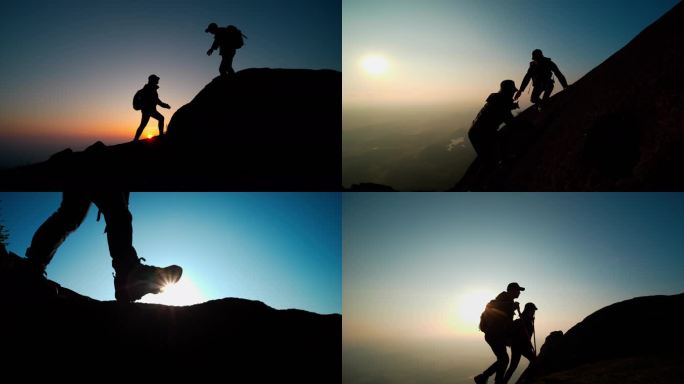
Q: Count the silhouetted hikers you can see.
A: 7